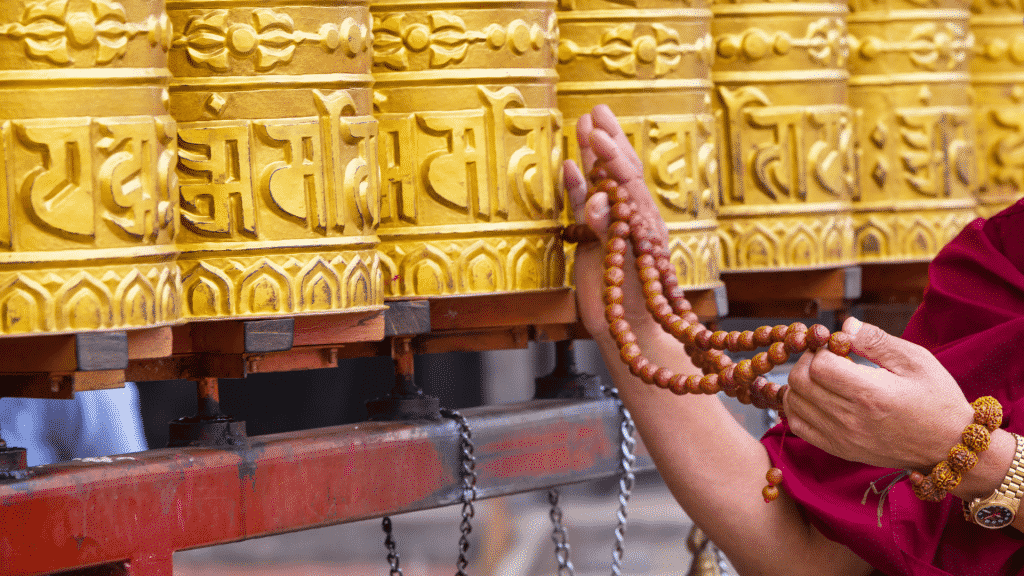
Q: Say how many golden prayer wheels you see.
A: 7